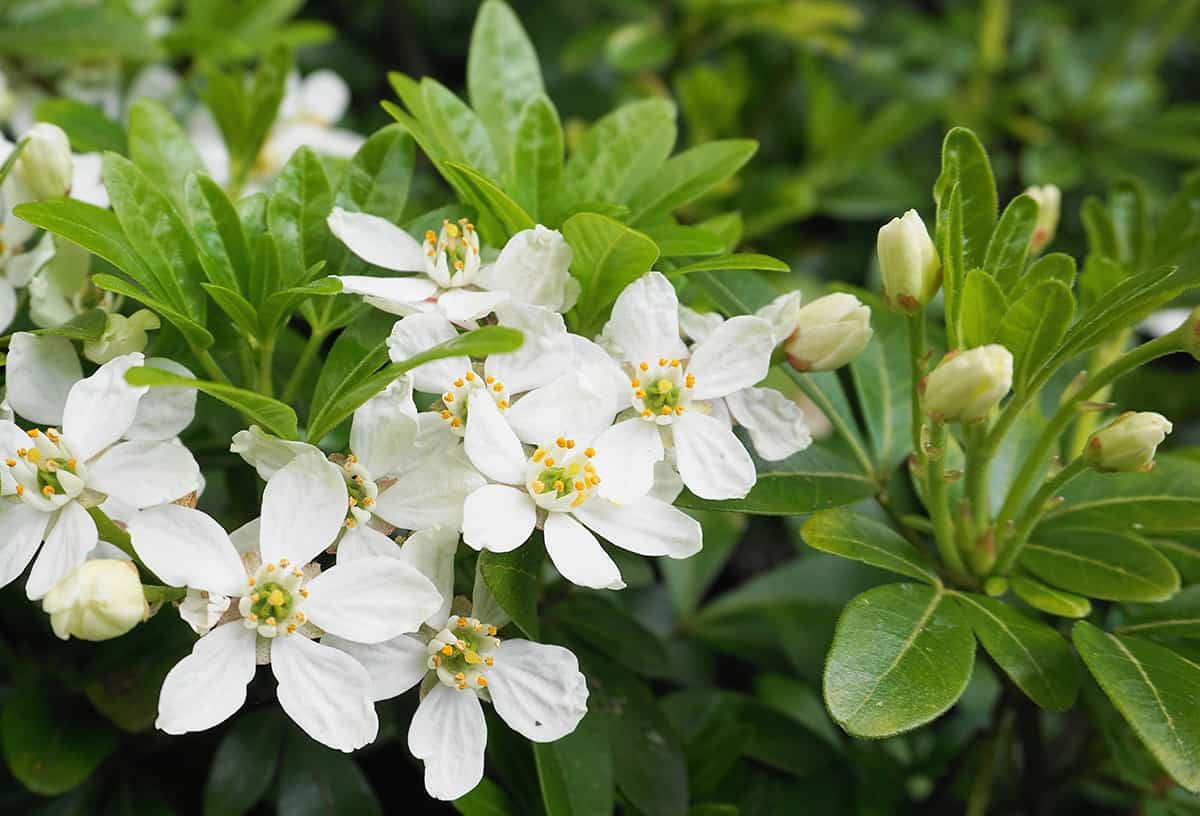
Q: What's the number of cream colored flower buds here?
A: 7